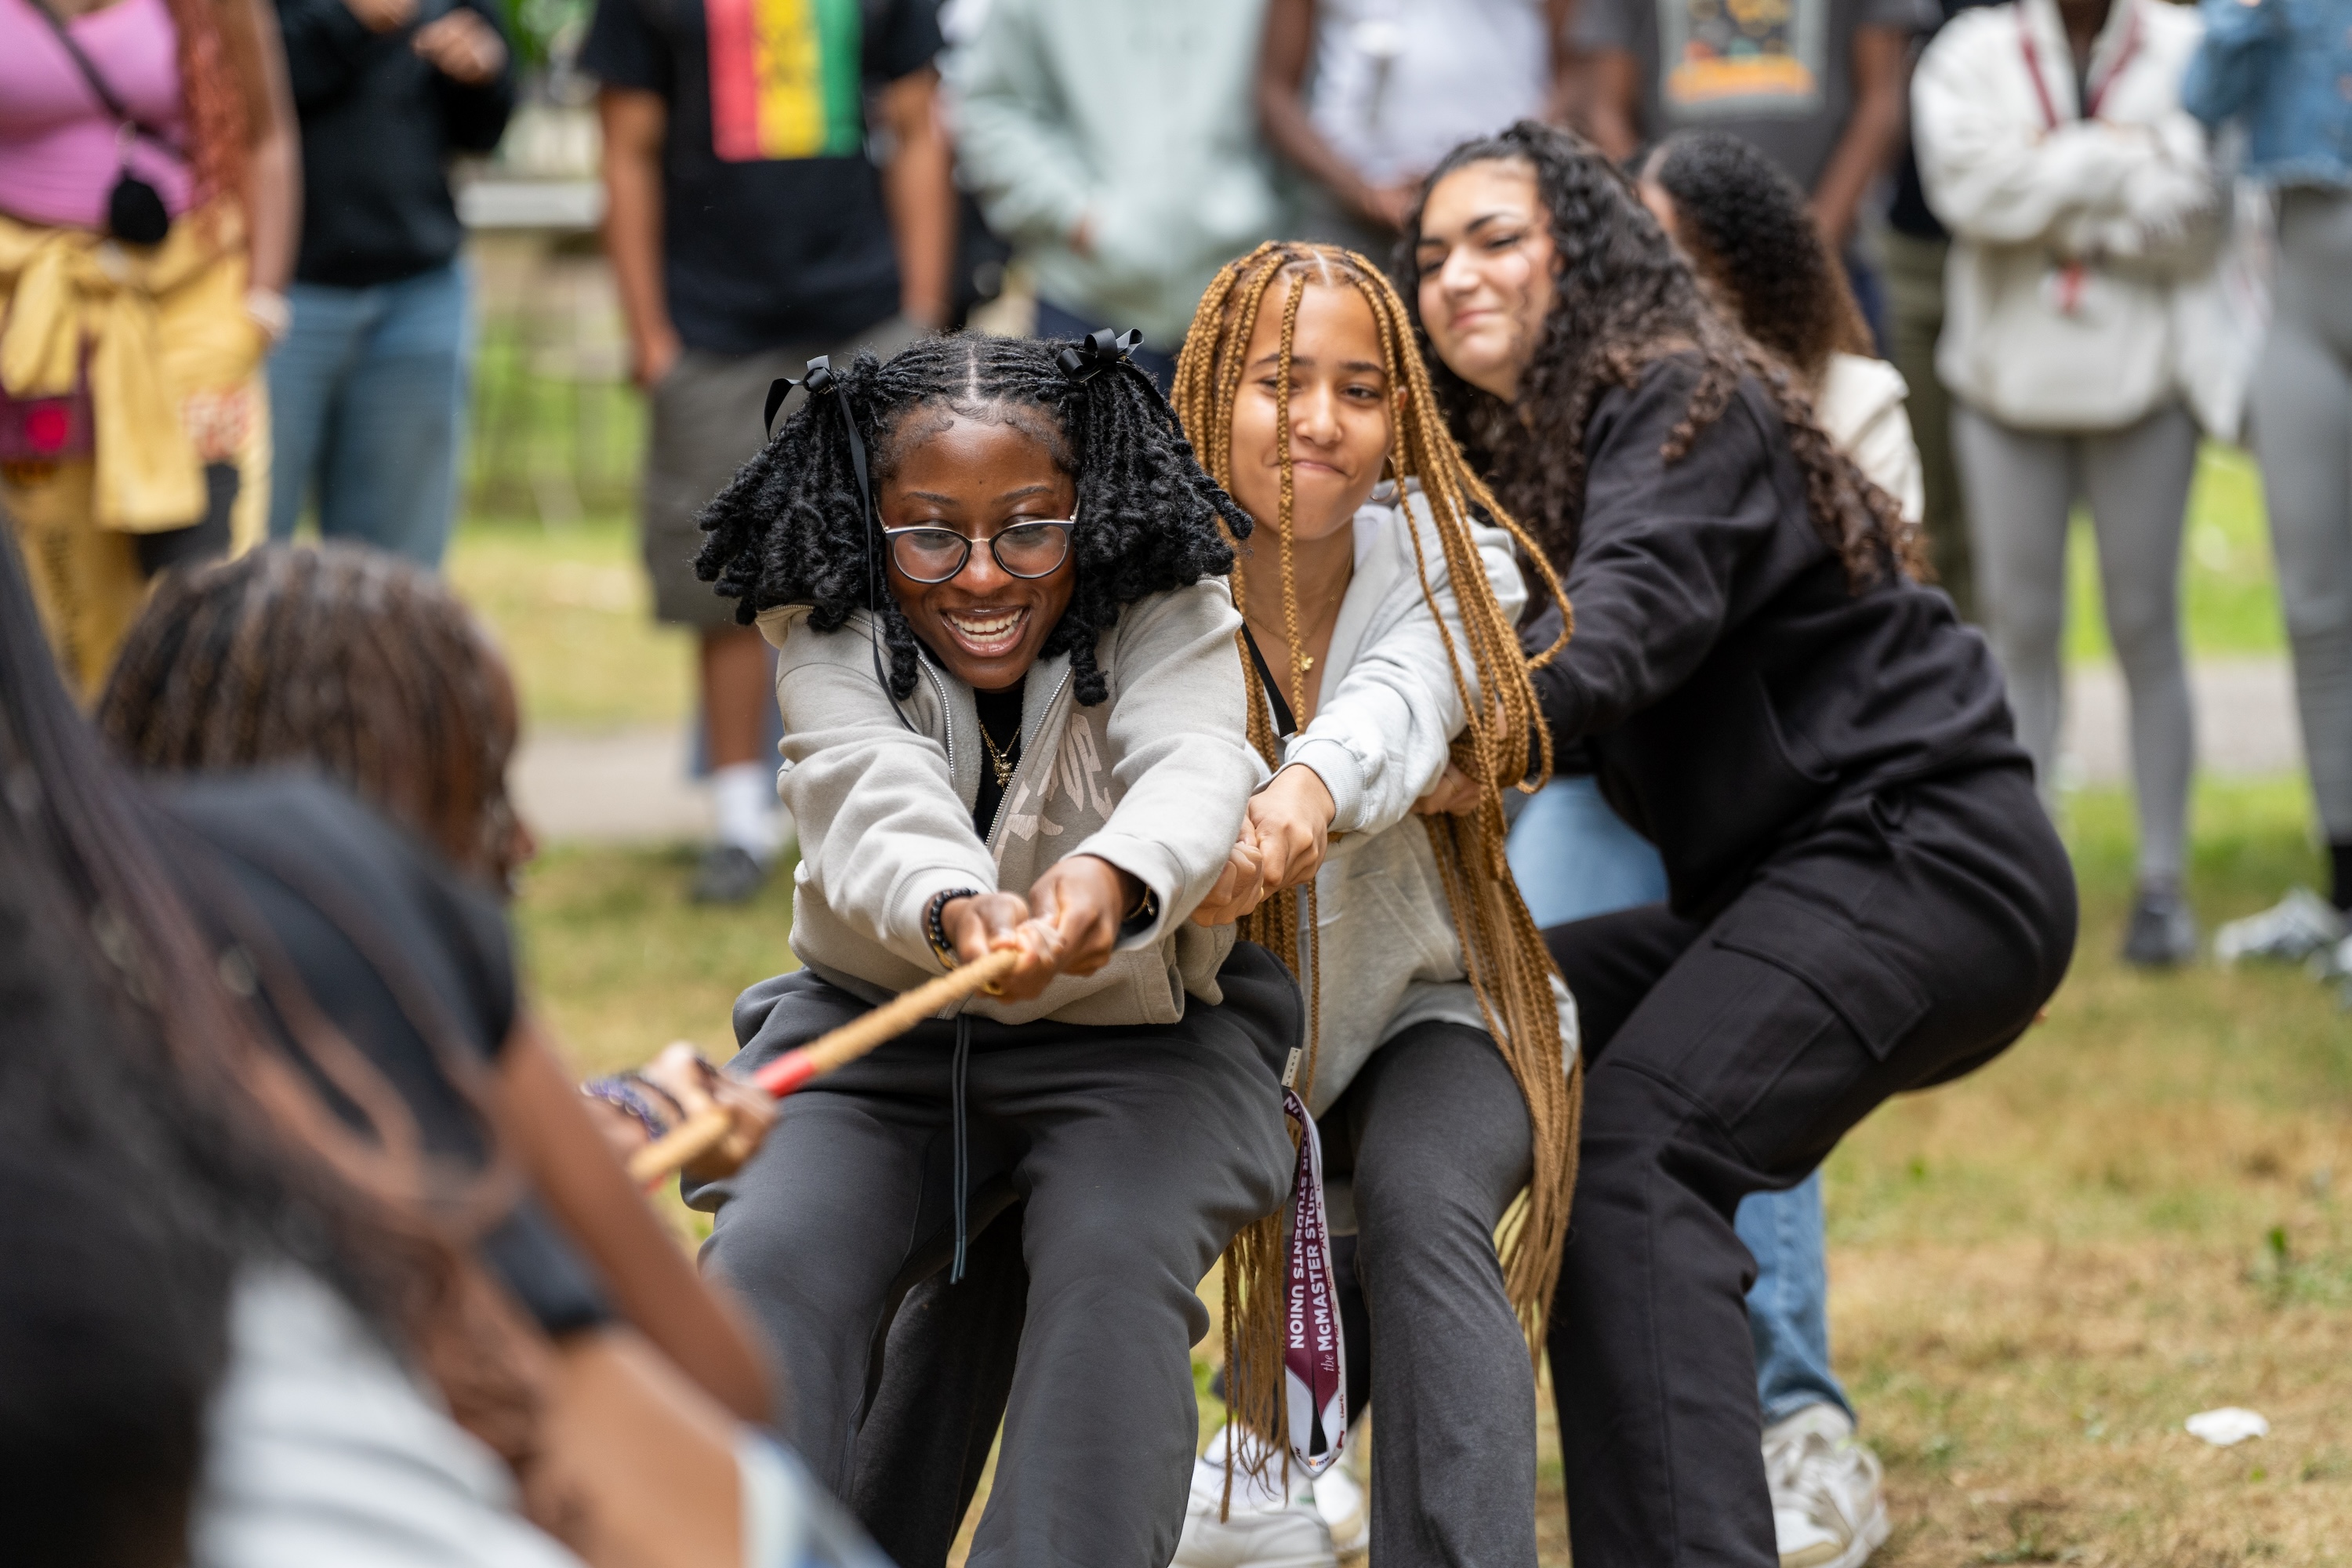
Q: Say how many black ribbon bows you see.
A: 2